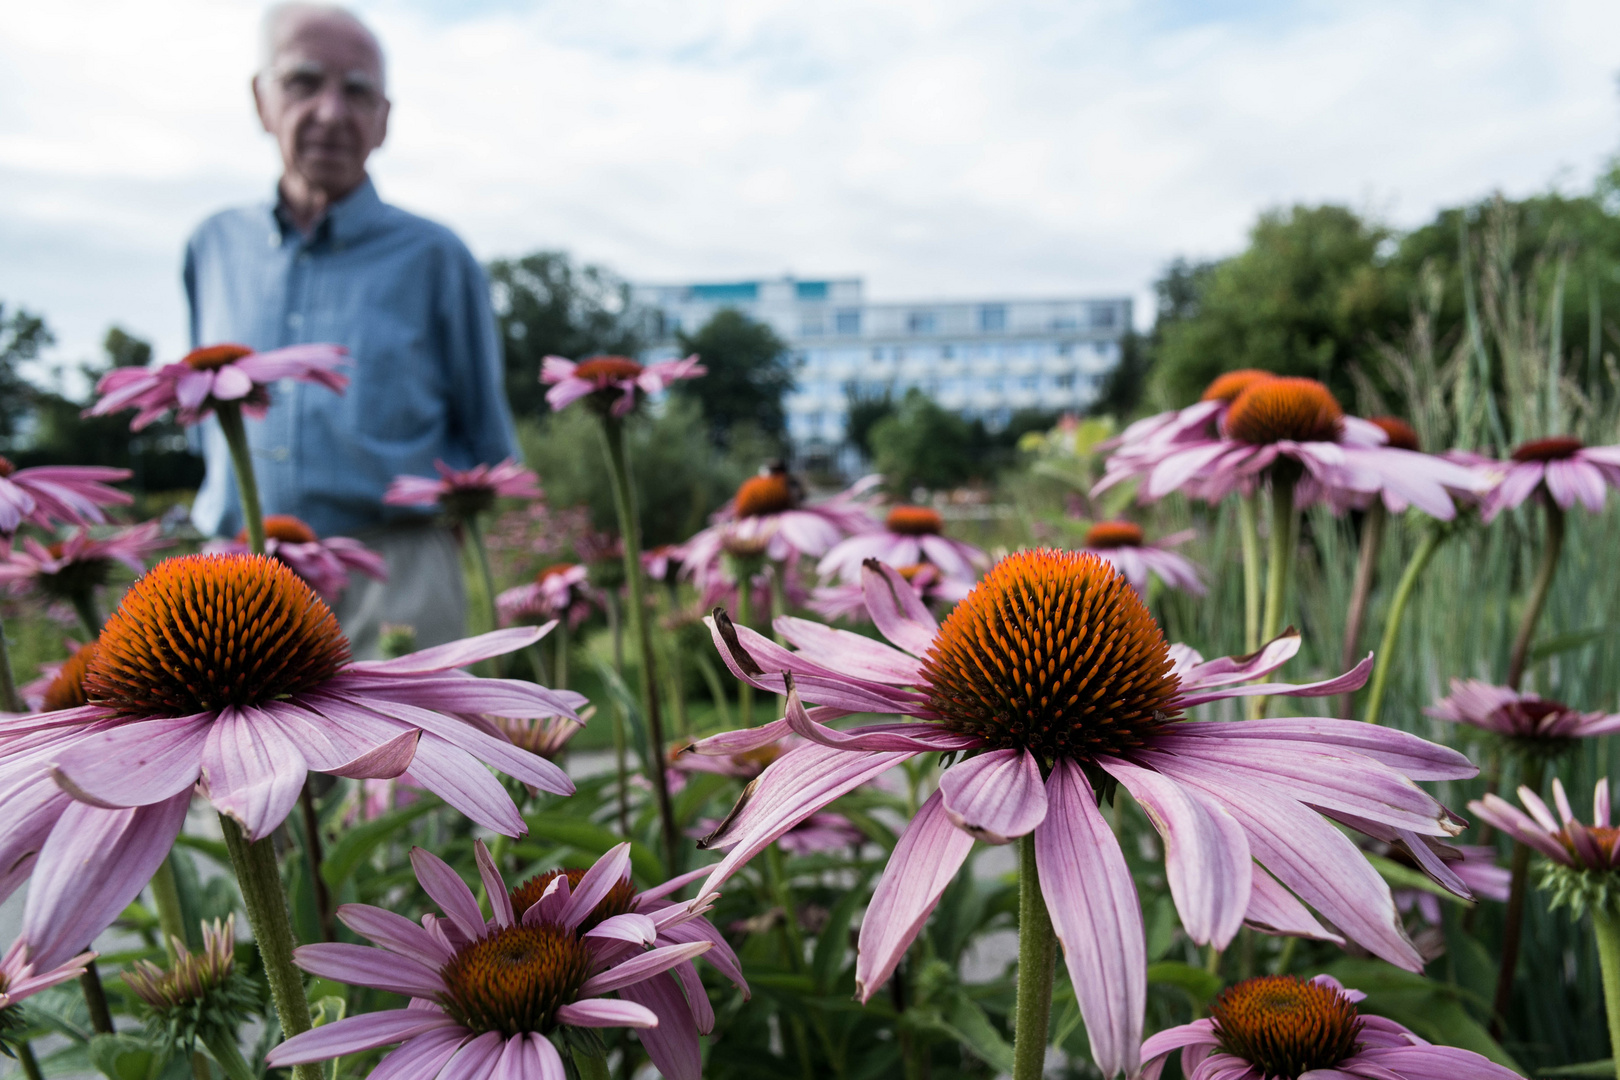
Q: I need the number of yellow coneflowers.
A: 0